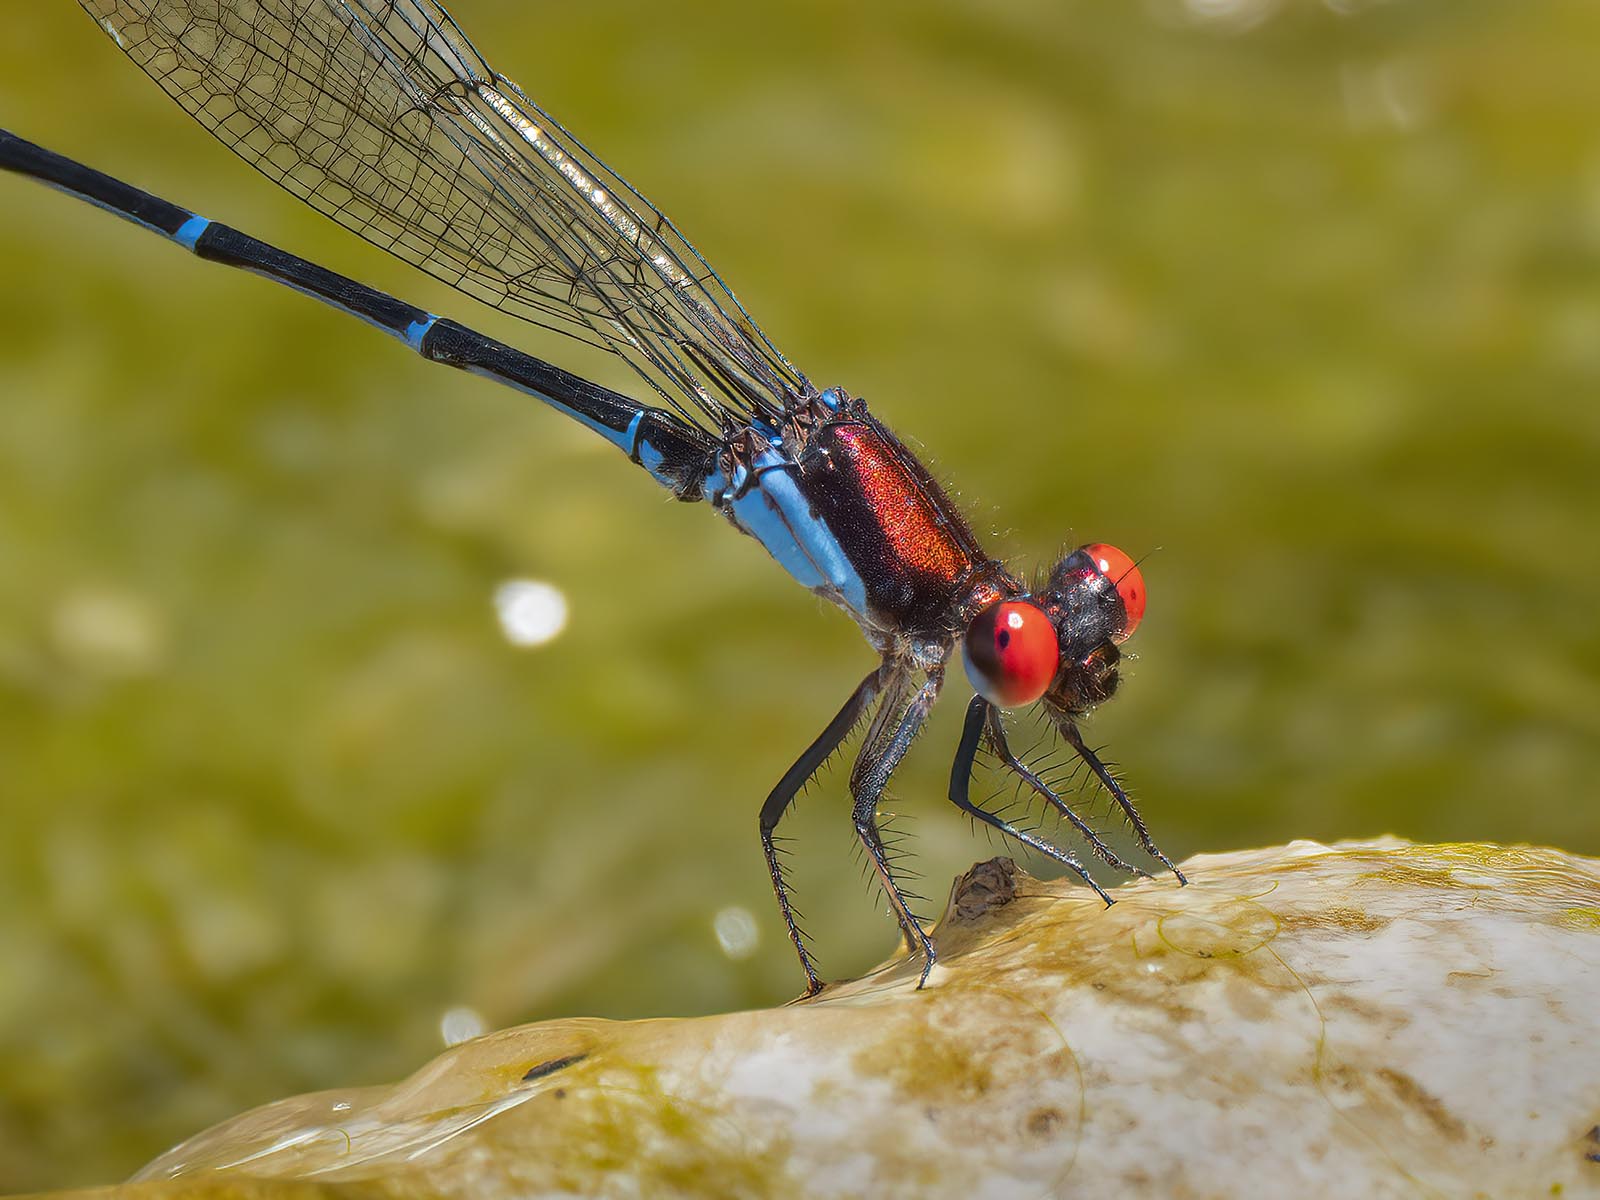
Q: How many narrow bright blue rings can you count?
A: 3